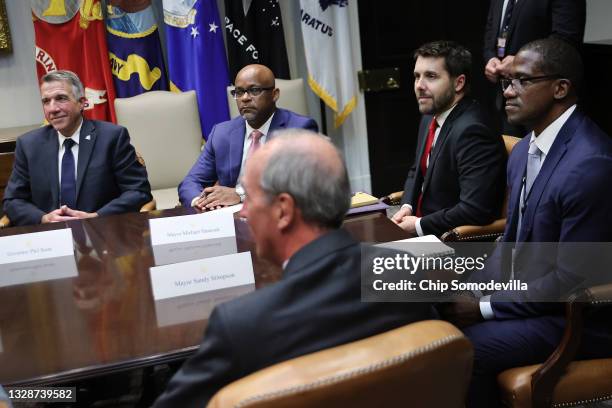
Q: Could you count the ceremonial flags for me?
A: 5